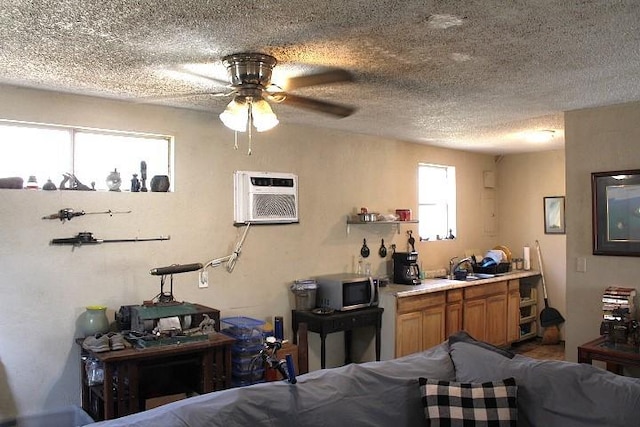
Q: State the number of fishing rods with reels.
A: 2